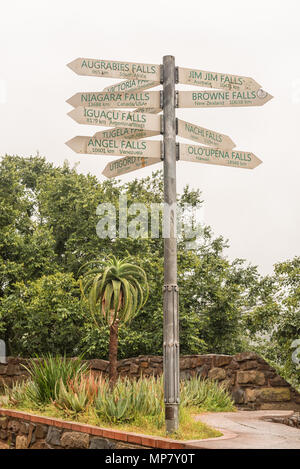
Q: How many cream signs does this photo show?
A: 12